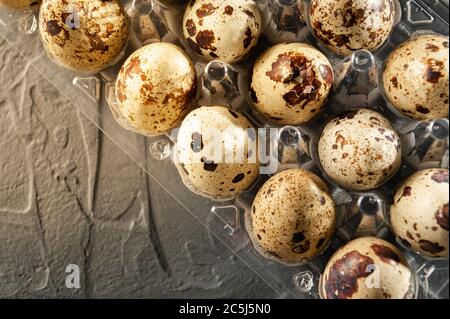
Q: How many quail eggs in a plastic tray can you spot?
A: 12